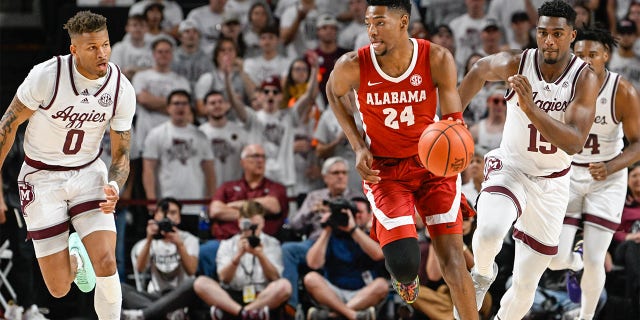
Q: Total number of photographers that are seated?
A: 3